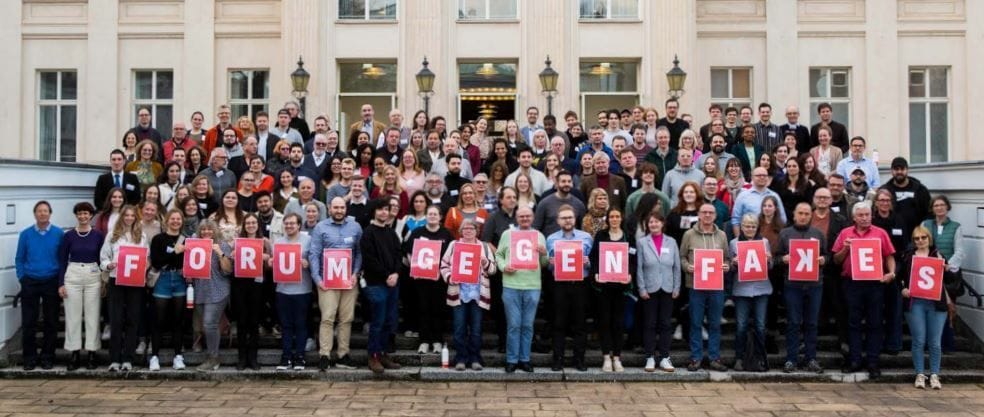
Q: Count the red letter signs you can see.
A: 15